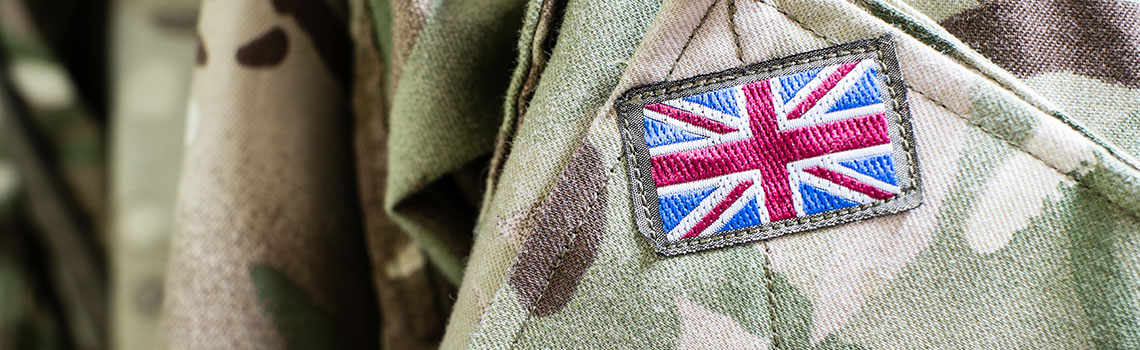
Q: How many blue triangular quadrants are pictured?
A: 8